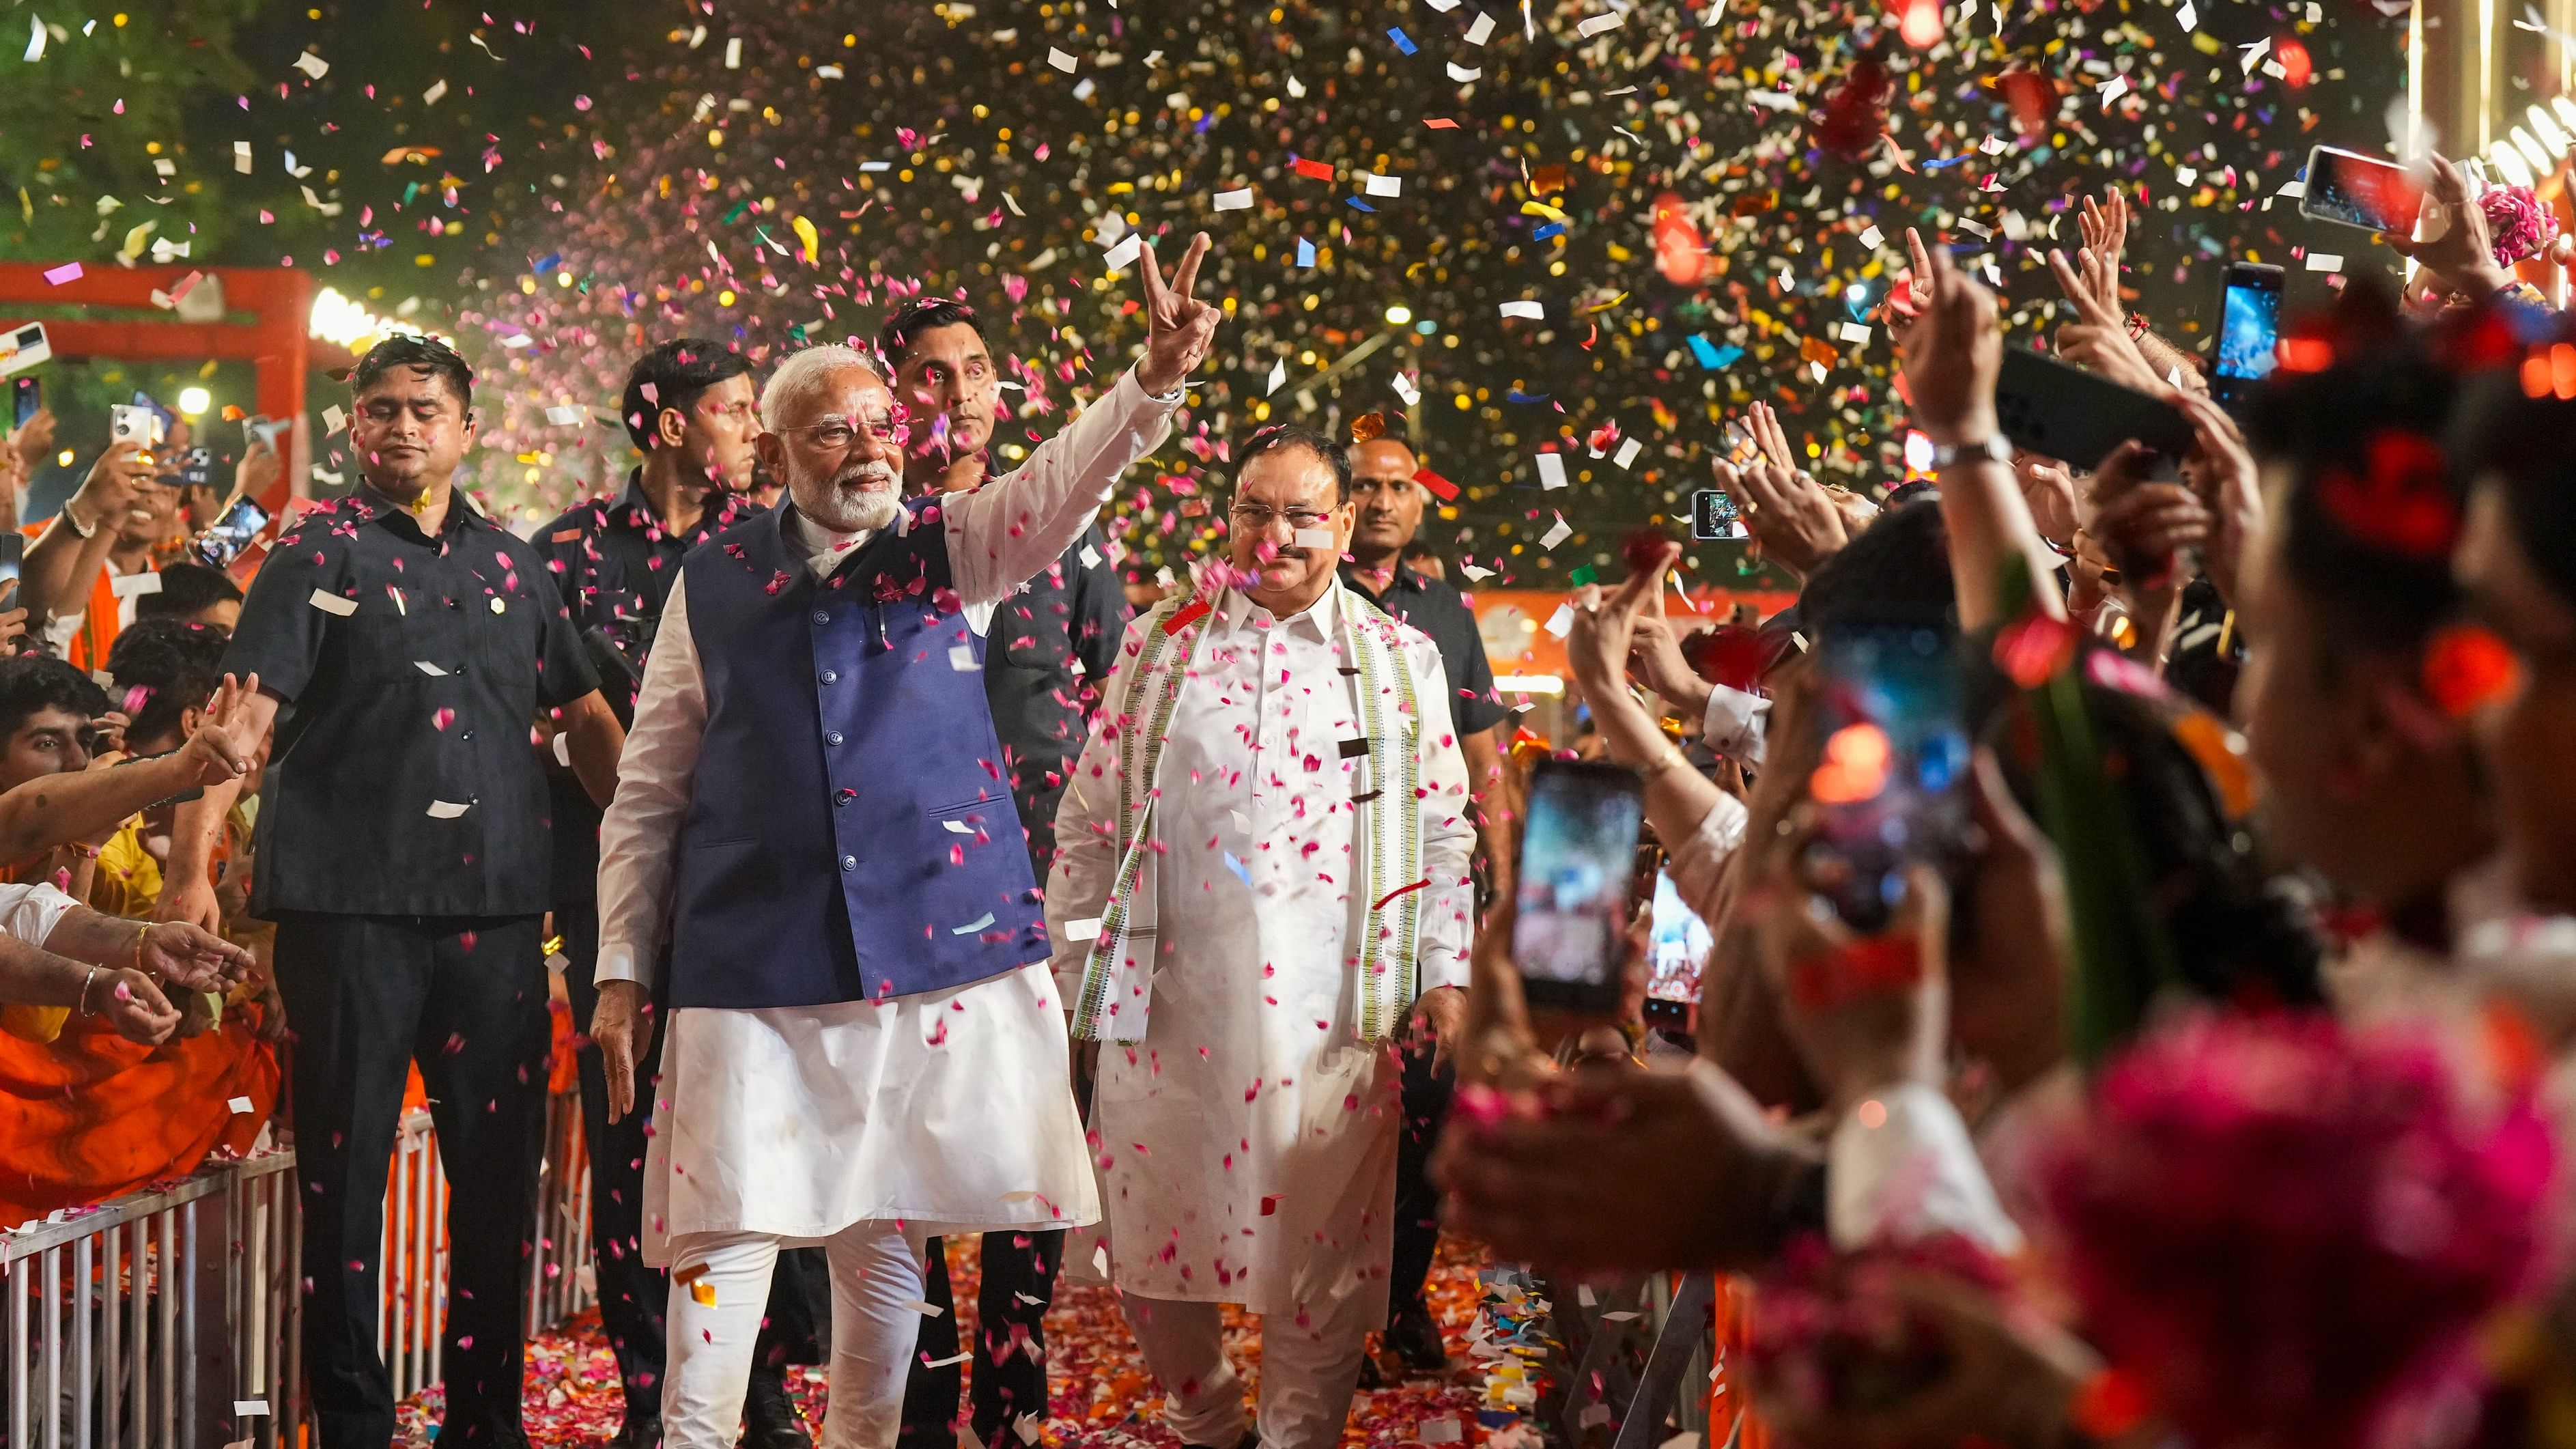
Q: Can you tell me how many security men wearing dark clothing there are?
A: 4